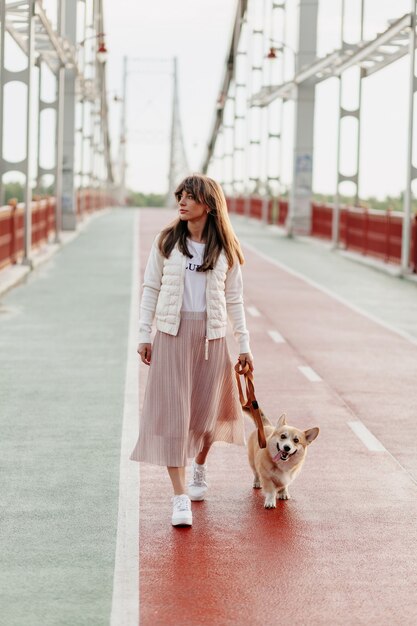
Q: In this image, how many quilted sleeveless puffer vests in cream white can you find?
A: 1